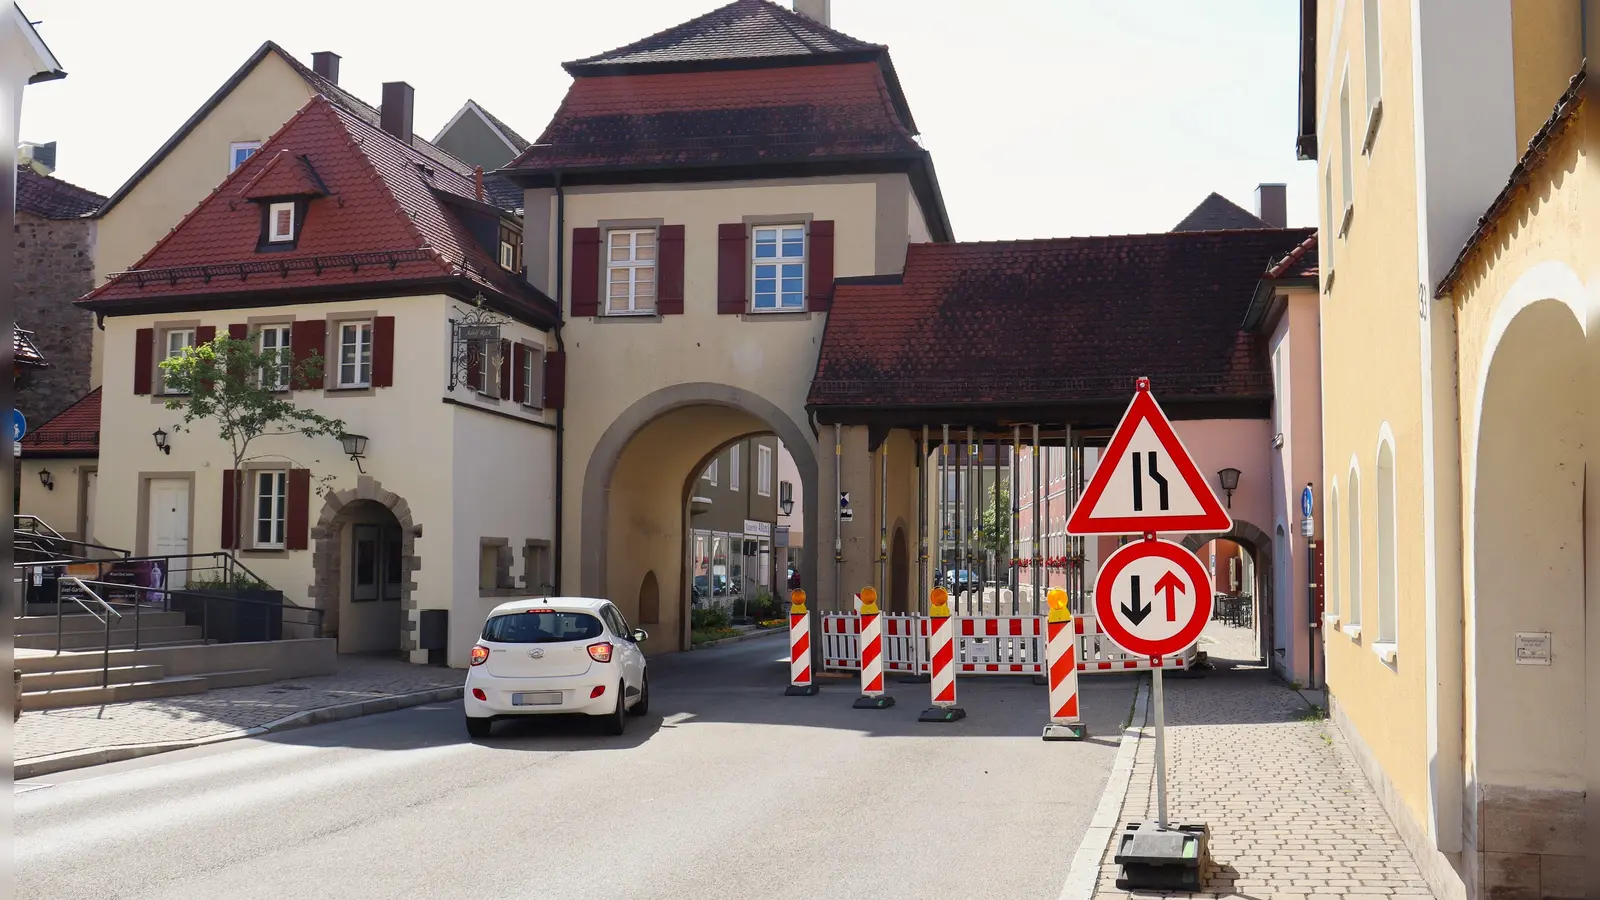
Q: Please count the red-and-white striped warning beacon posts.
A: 4